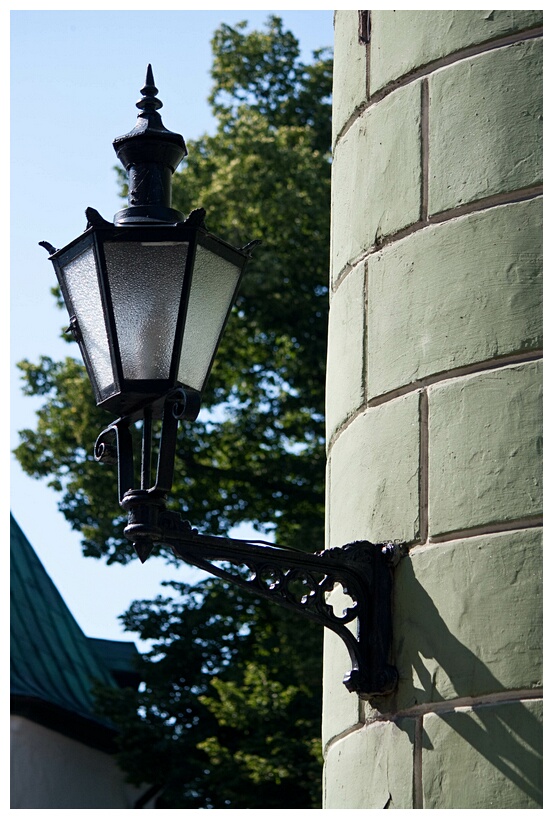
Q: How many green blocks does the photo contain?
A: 12